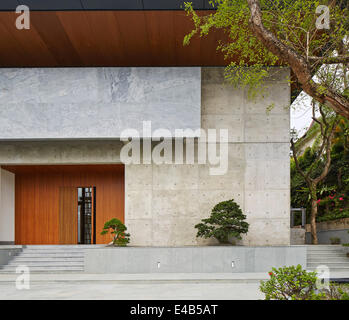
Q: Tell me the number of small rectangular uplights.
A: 2